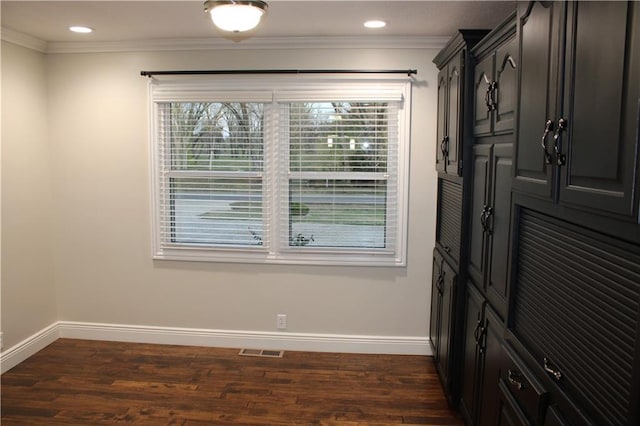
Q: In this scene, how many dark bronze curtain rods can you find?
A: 1